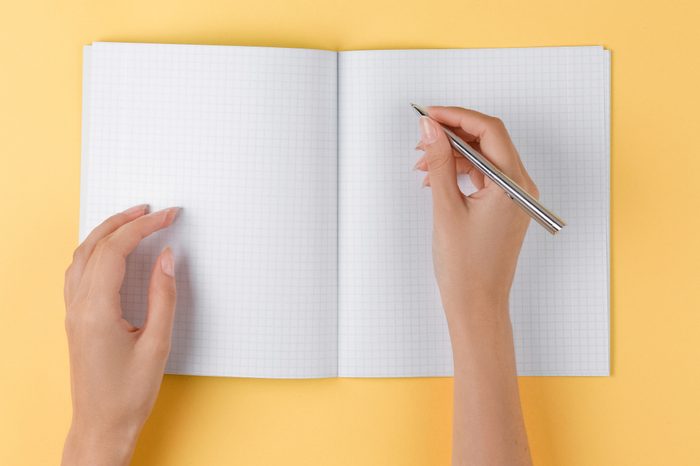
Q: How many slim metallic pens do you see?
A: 1